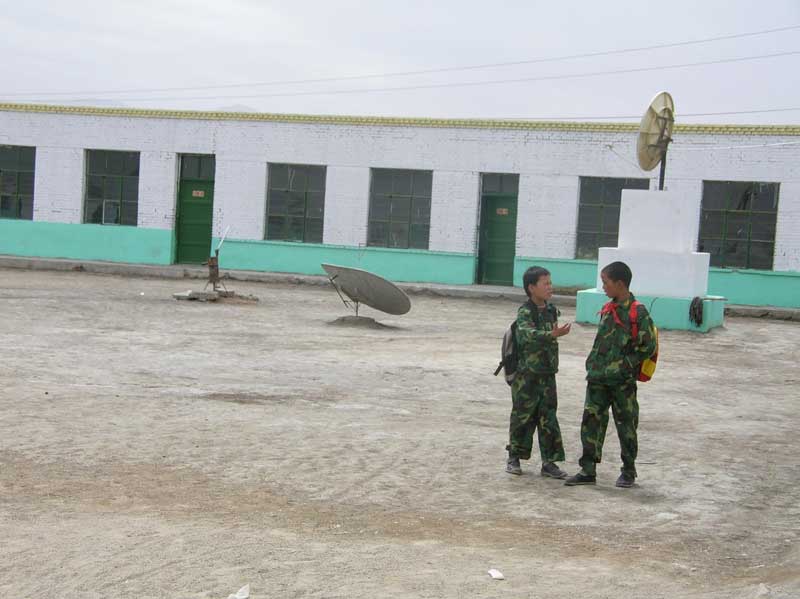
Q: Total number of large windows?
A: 6